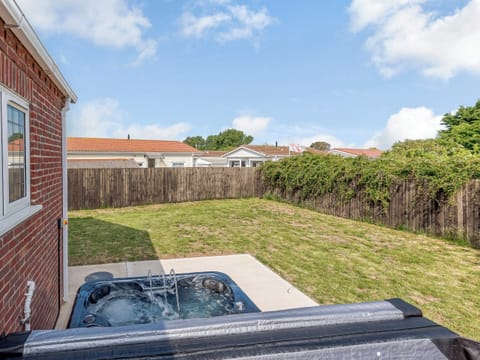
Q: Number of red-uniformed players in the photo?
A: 0